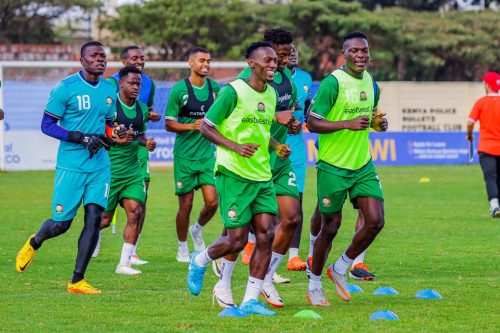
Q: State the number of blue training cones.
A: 5